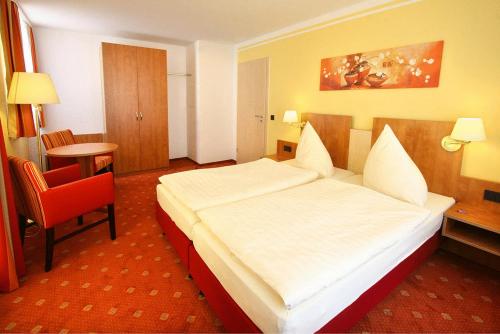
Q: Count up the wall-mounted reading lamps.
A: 2